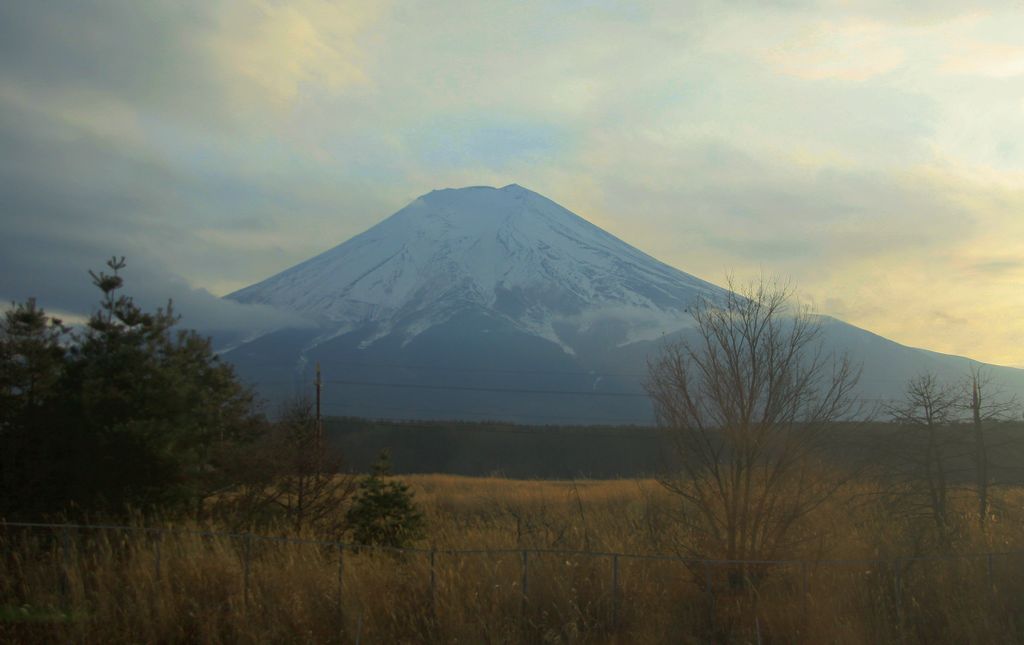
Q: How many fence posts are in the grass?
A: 11